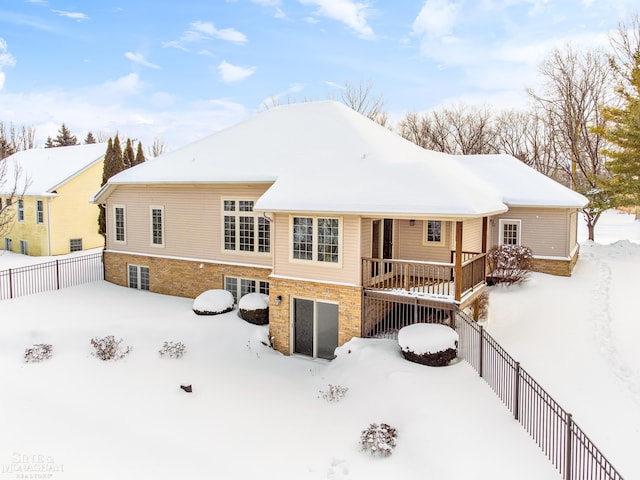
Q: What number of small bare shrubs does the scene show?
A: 5